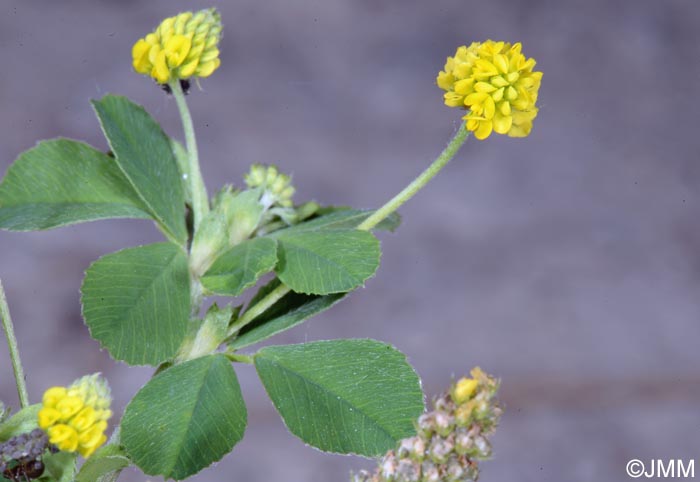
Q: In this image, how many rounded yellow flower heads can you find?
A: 3